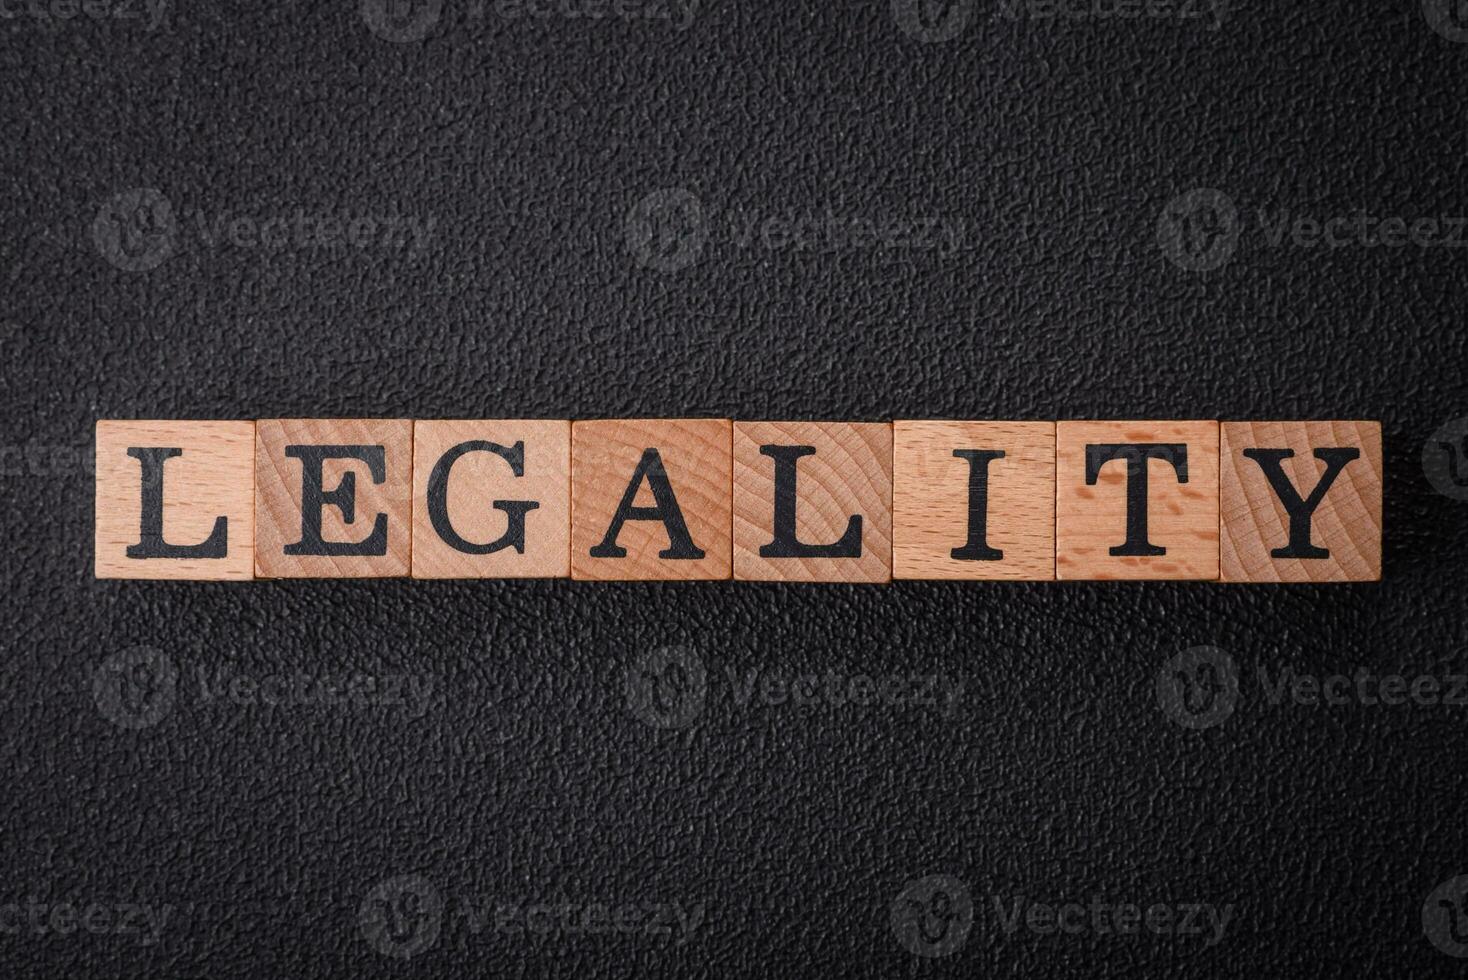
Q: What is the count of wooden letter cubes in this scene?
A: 8